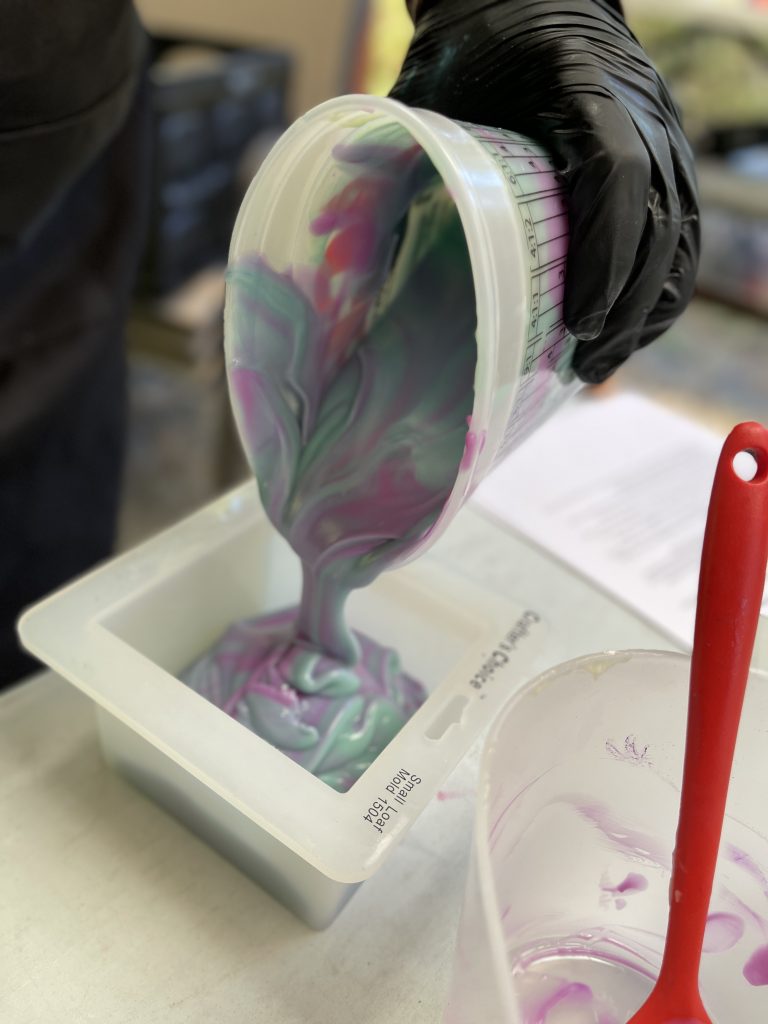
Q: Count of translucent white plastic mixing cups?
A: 2